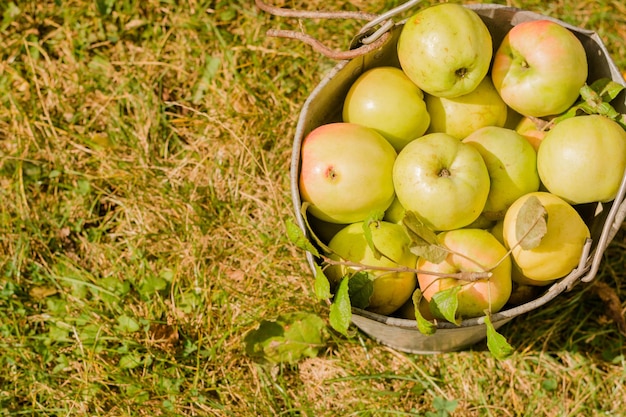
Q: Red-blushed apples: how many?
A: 3